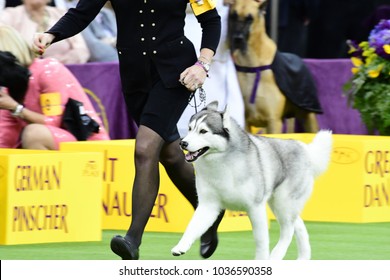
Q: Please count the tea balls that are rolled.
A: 0